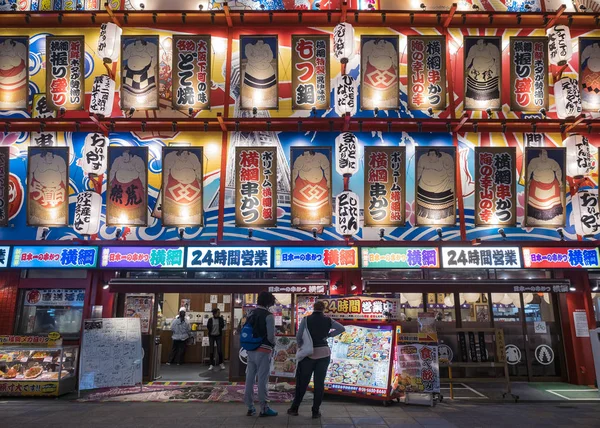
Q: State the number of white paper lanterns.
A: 12